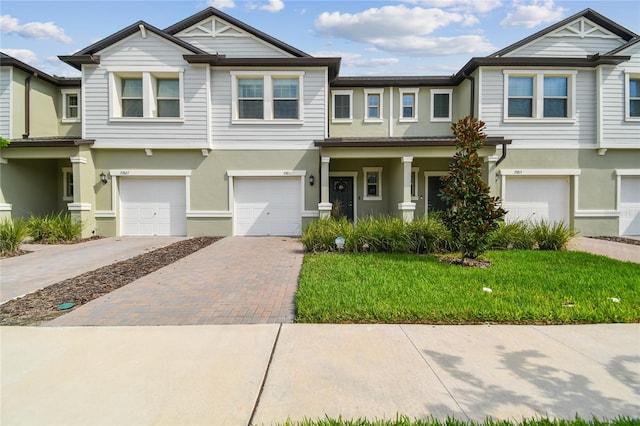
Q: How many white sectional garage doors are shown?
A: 4